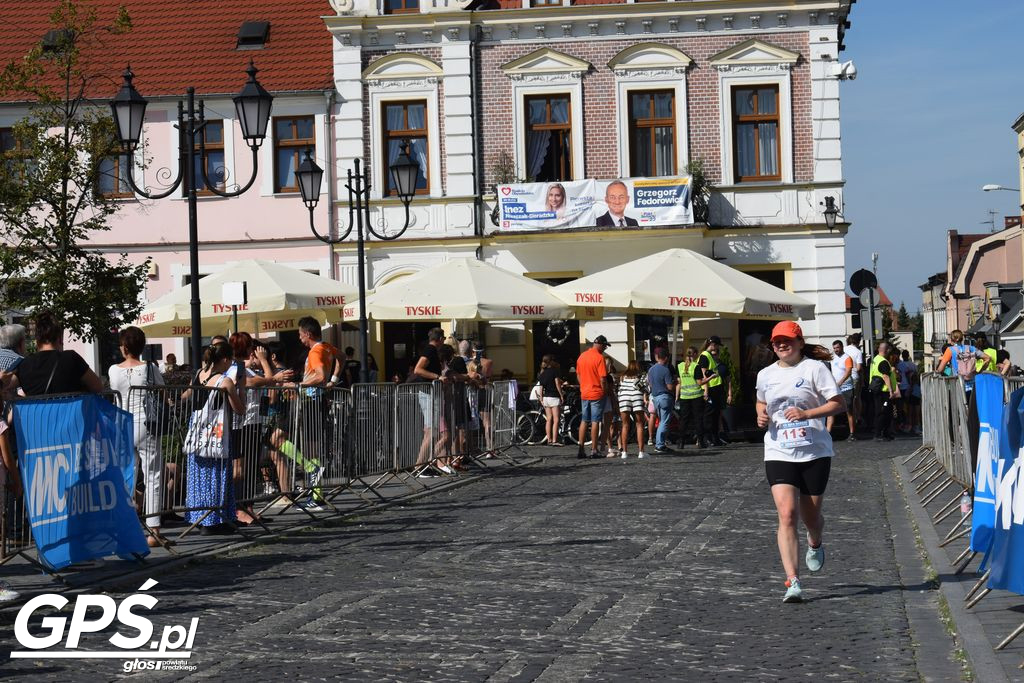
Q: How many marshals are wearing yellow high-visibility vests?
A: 4